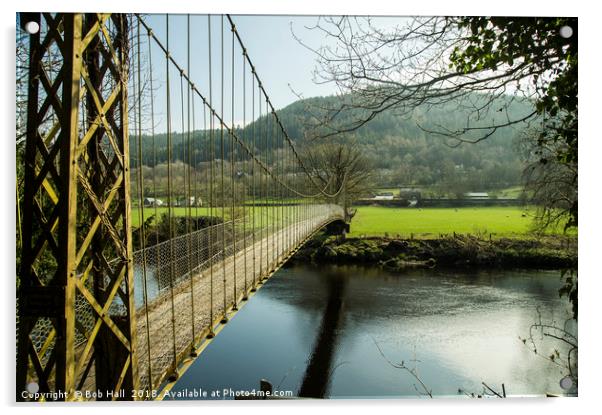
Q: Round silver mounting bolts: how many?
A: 4